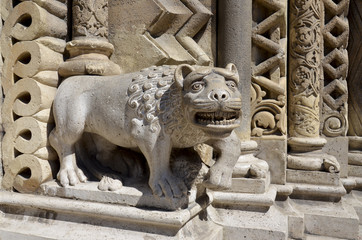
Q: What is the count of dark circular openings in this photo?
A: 5